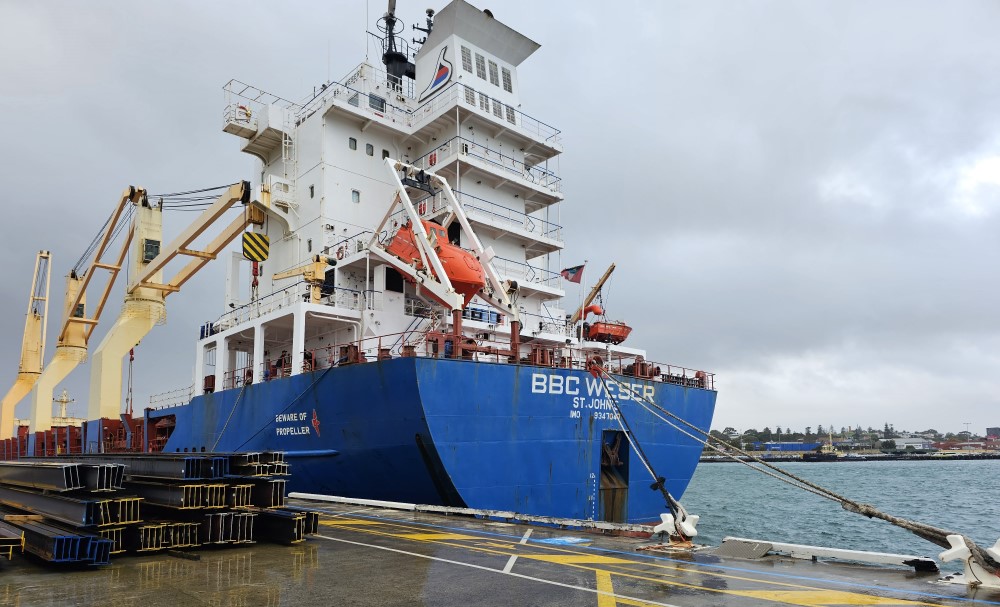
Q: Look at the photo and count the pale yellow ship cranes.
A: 3